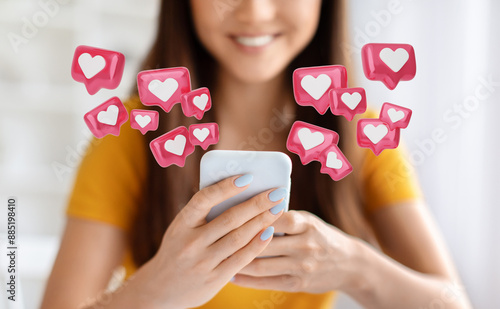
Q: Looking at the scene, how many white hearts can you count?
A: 14